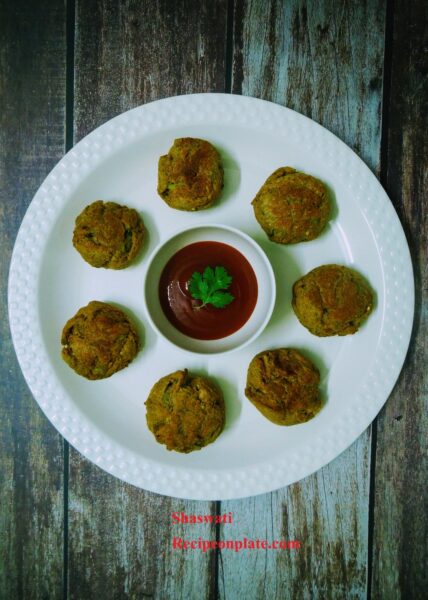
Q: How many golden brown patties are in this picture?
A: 7